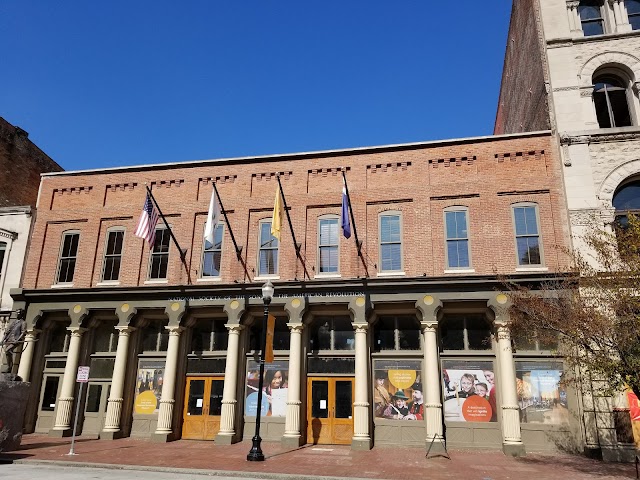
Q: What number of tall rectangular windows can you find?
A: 9